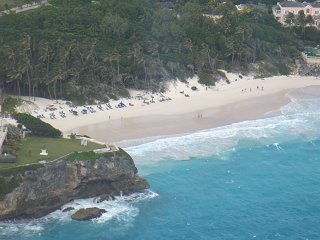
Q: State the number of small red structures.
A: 0